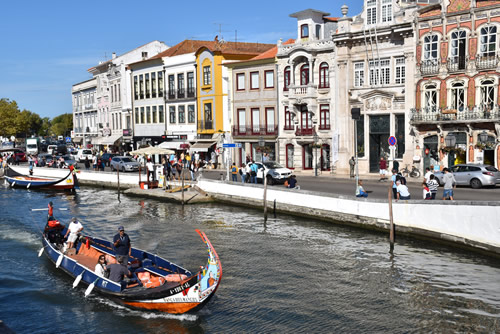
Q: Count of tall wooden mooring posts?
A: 4